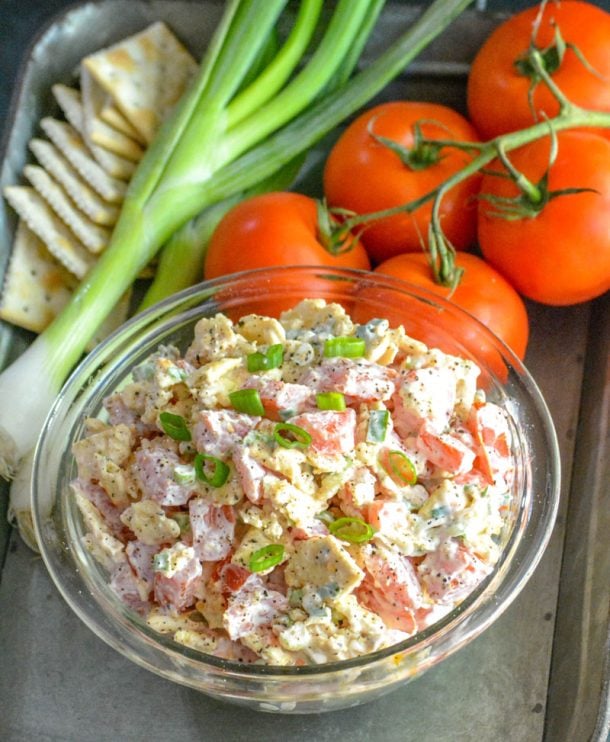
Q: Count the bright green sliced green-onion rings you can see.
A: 10